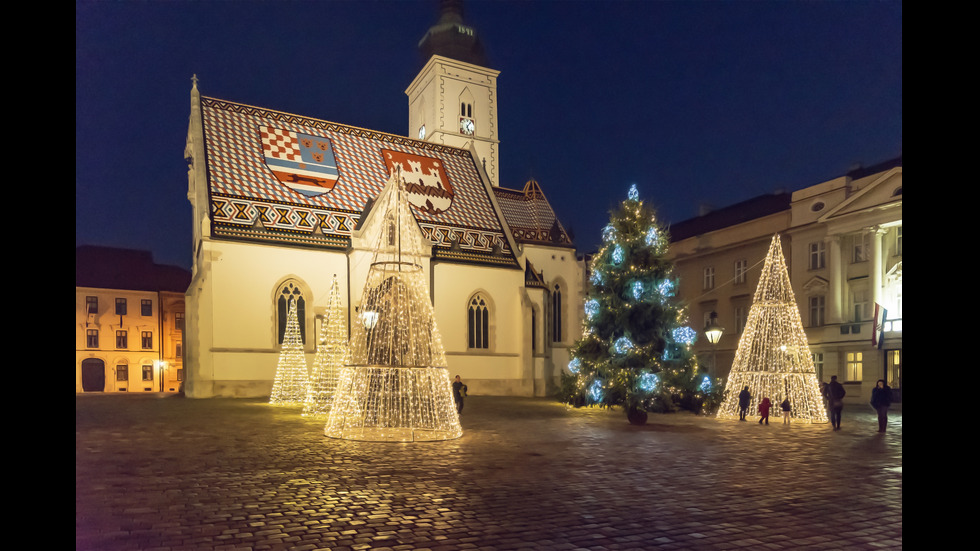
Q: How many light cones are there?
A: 4